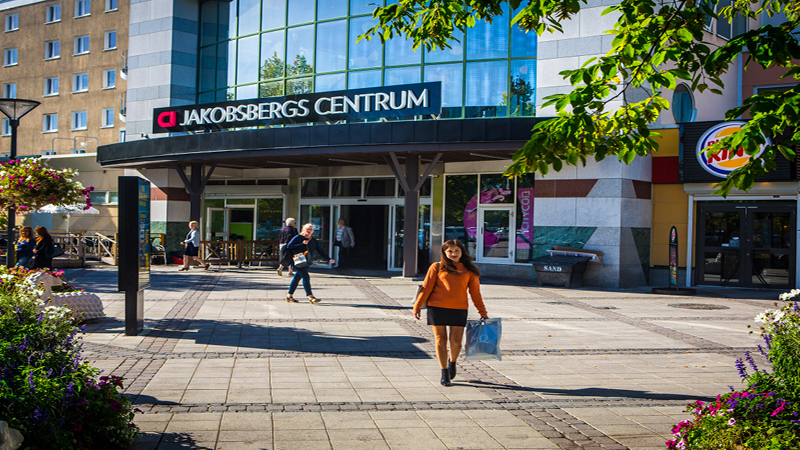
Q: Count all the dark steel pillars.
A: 2